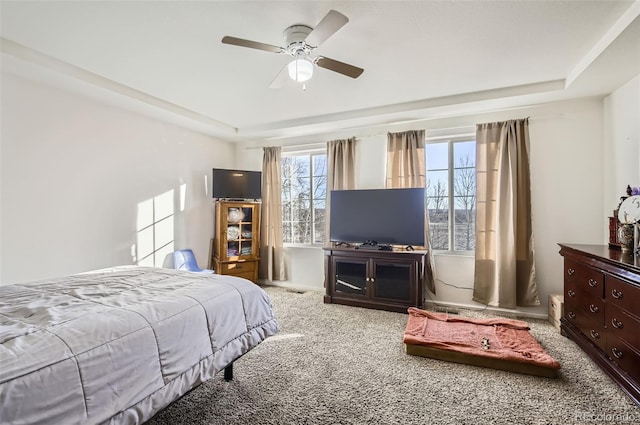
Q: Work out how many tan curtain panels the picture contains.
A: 4